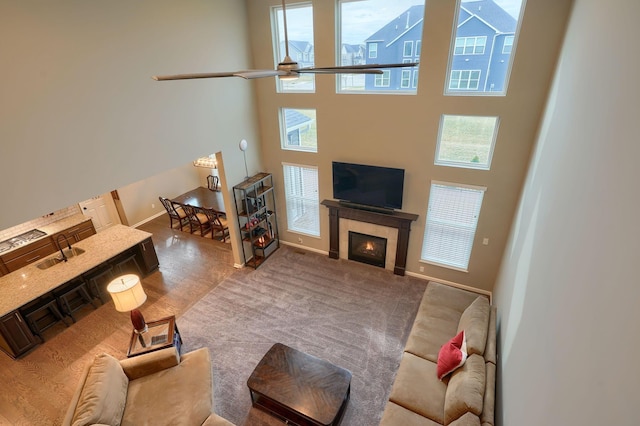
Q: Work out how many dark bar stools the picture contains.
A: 4